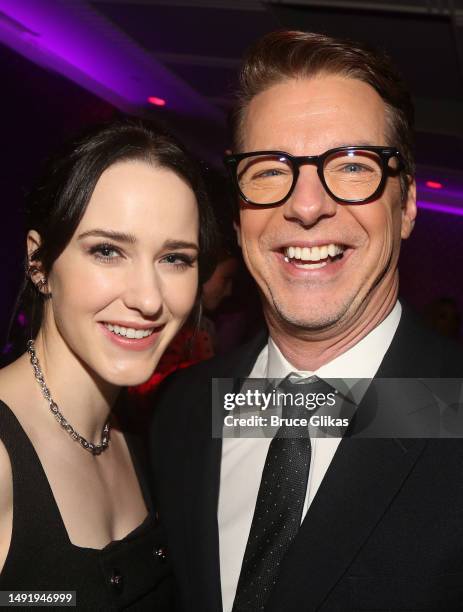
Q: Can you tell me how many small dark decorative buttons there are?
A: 2